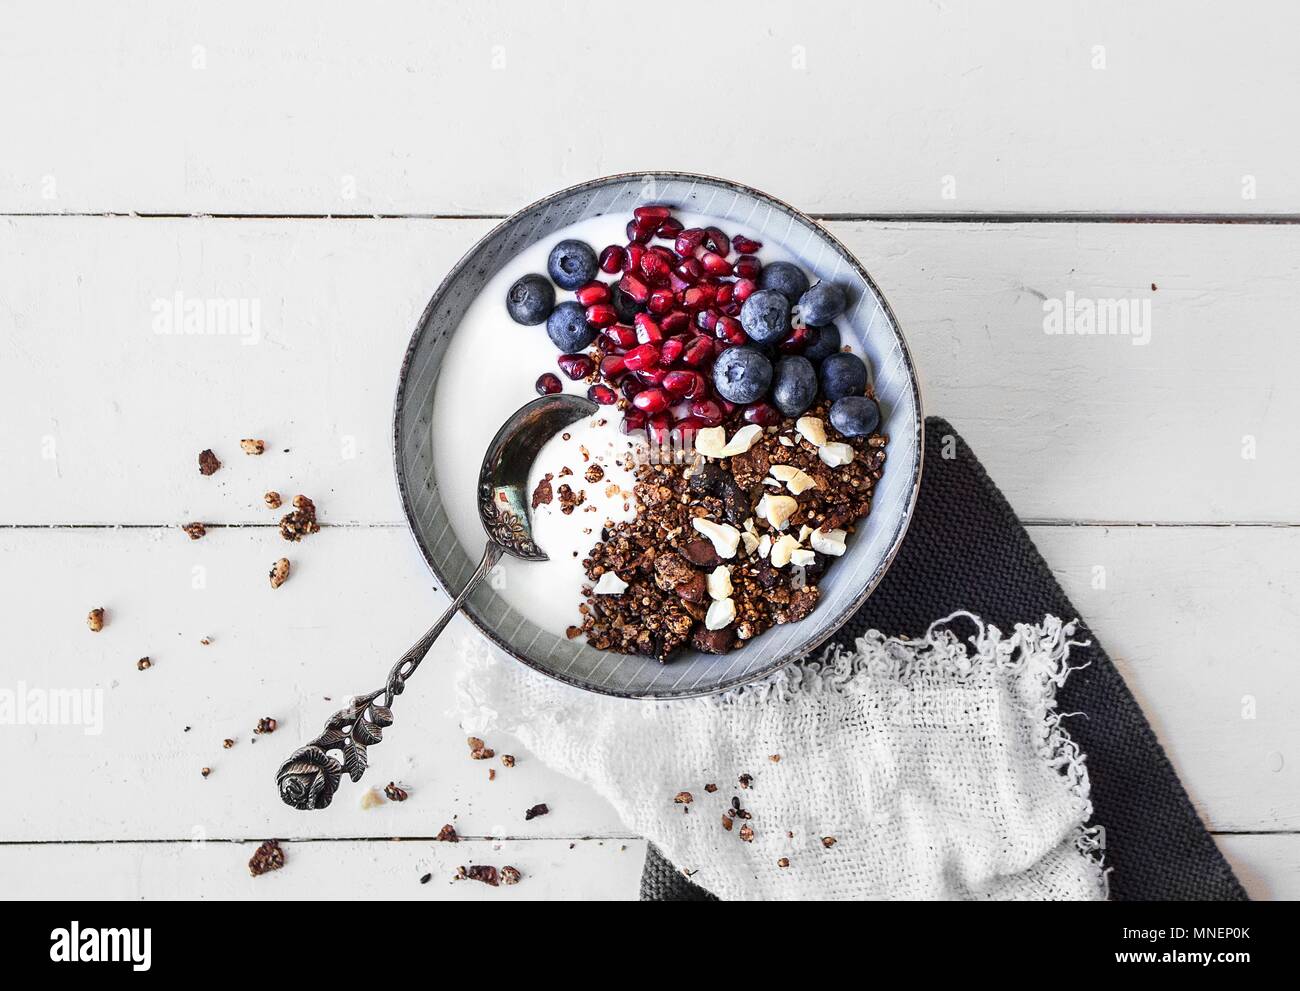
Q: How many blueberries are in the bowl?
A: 12